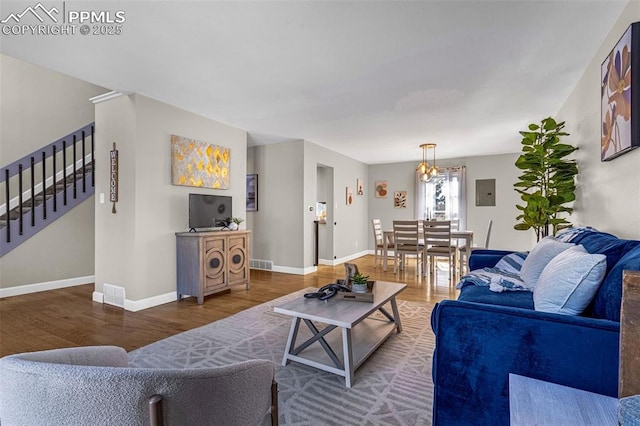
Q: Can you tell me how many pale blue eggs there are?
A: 0